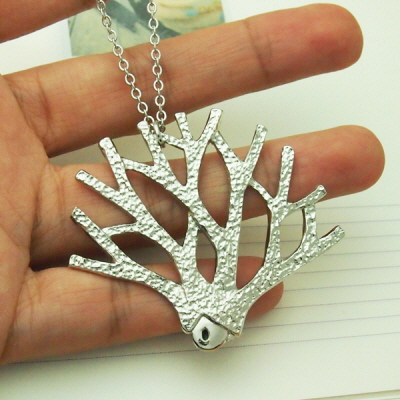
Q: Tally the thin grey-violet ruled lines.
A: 9